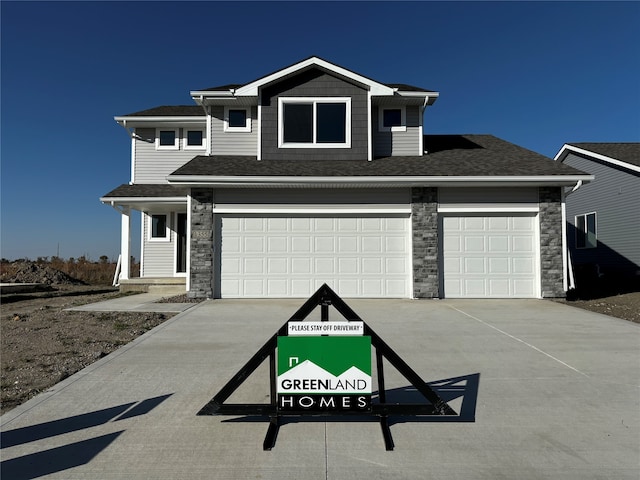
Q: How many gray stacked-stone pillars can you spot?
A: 3